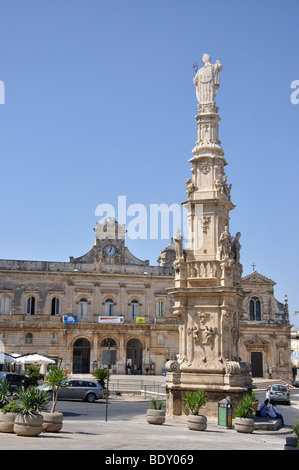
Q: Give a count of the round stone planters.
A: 6